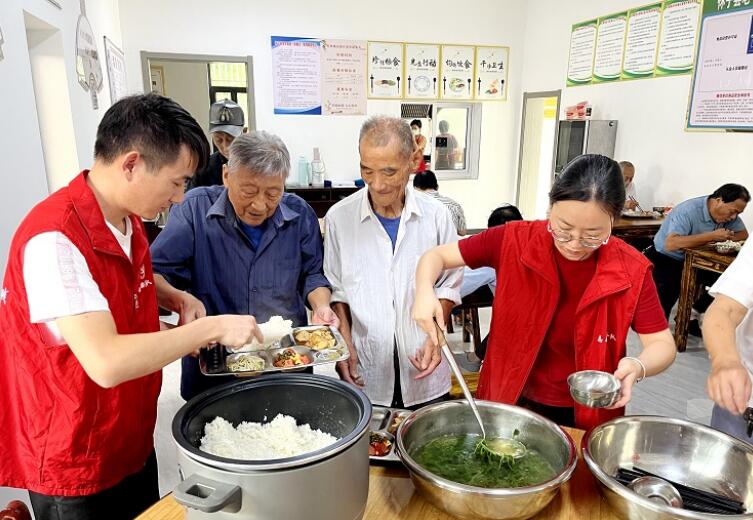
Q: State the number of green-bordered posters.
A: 4